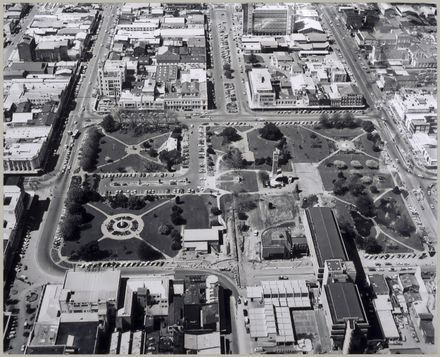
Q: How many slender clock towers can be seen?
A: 1